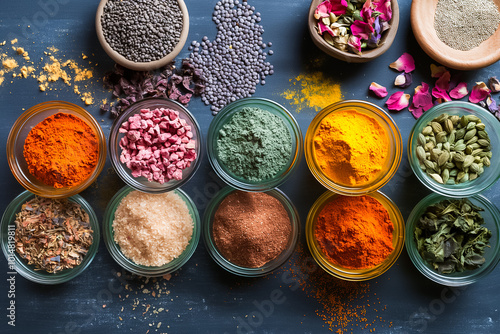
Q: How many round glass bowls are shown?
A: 10